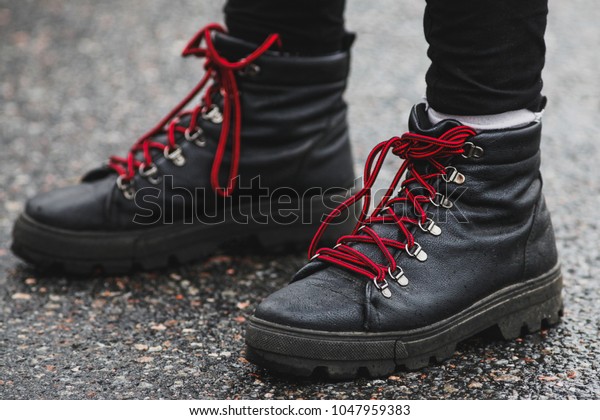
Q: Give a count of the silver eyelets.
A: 13